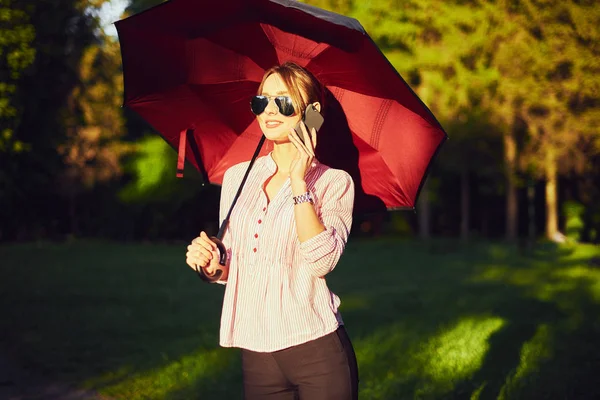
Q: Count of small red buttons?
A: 4